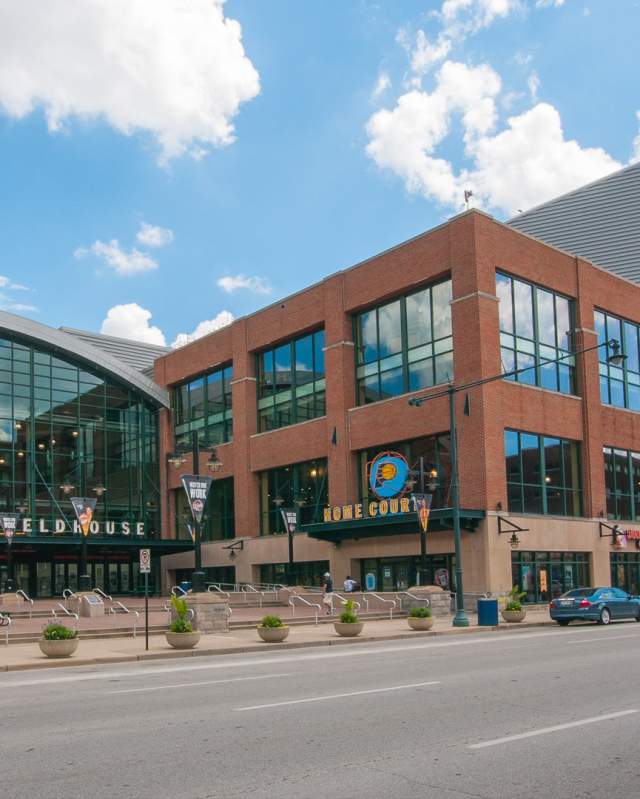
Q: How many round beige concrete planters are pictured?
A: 6